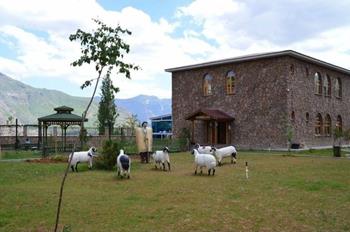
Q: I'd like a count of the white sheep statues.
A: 6